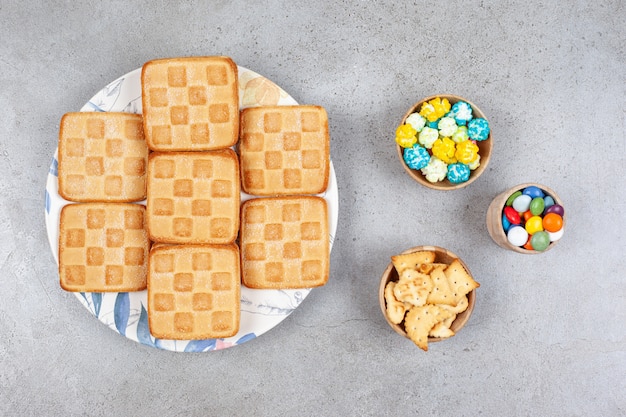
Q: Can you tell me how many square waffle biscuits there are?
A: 7